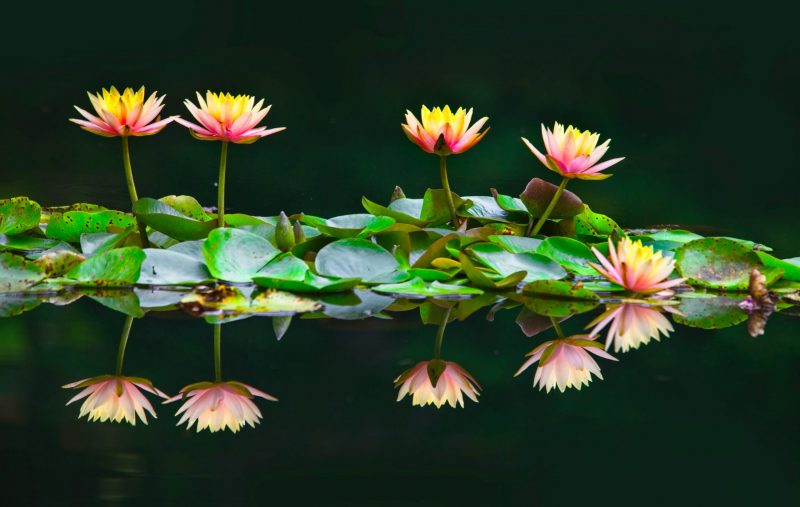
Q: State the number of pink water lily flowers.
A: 5